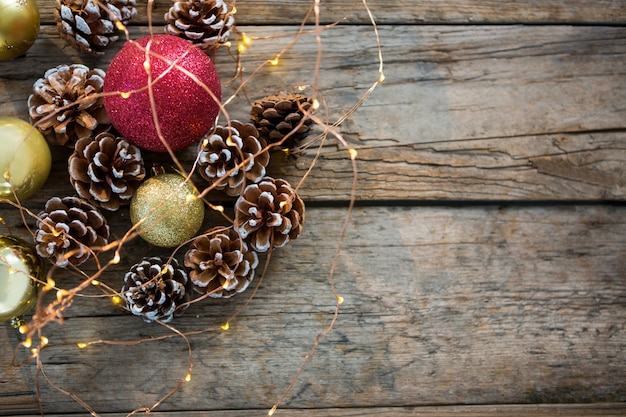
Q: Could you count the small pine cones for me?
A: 10